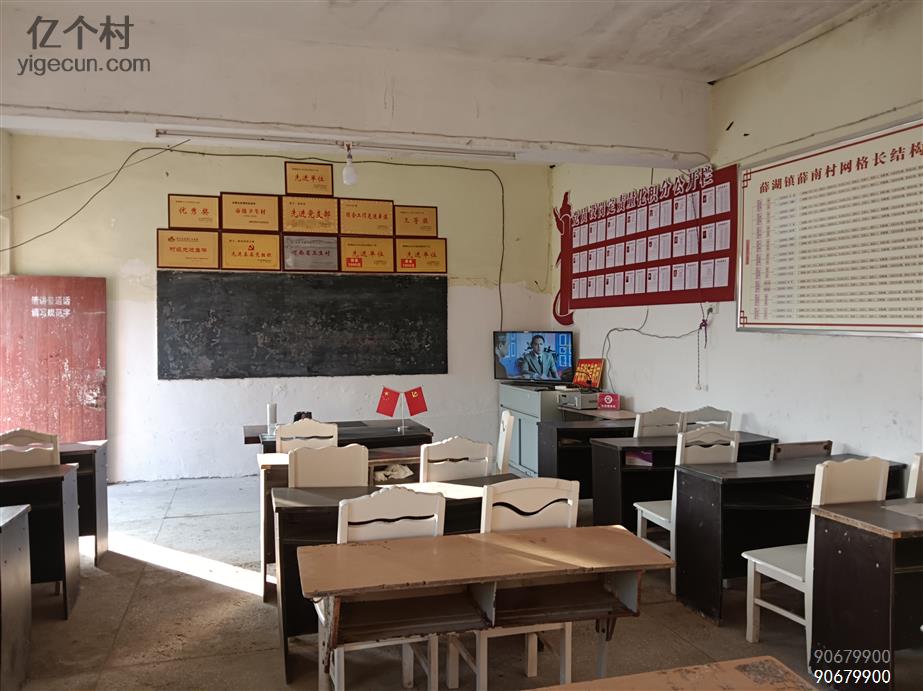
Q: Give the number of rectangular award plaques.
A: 11